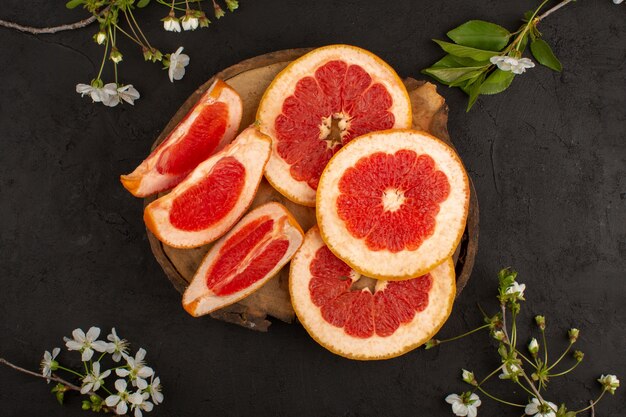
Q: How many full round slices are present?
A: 3